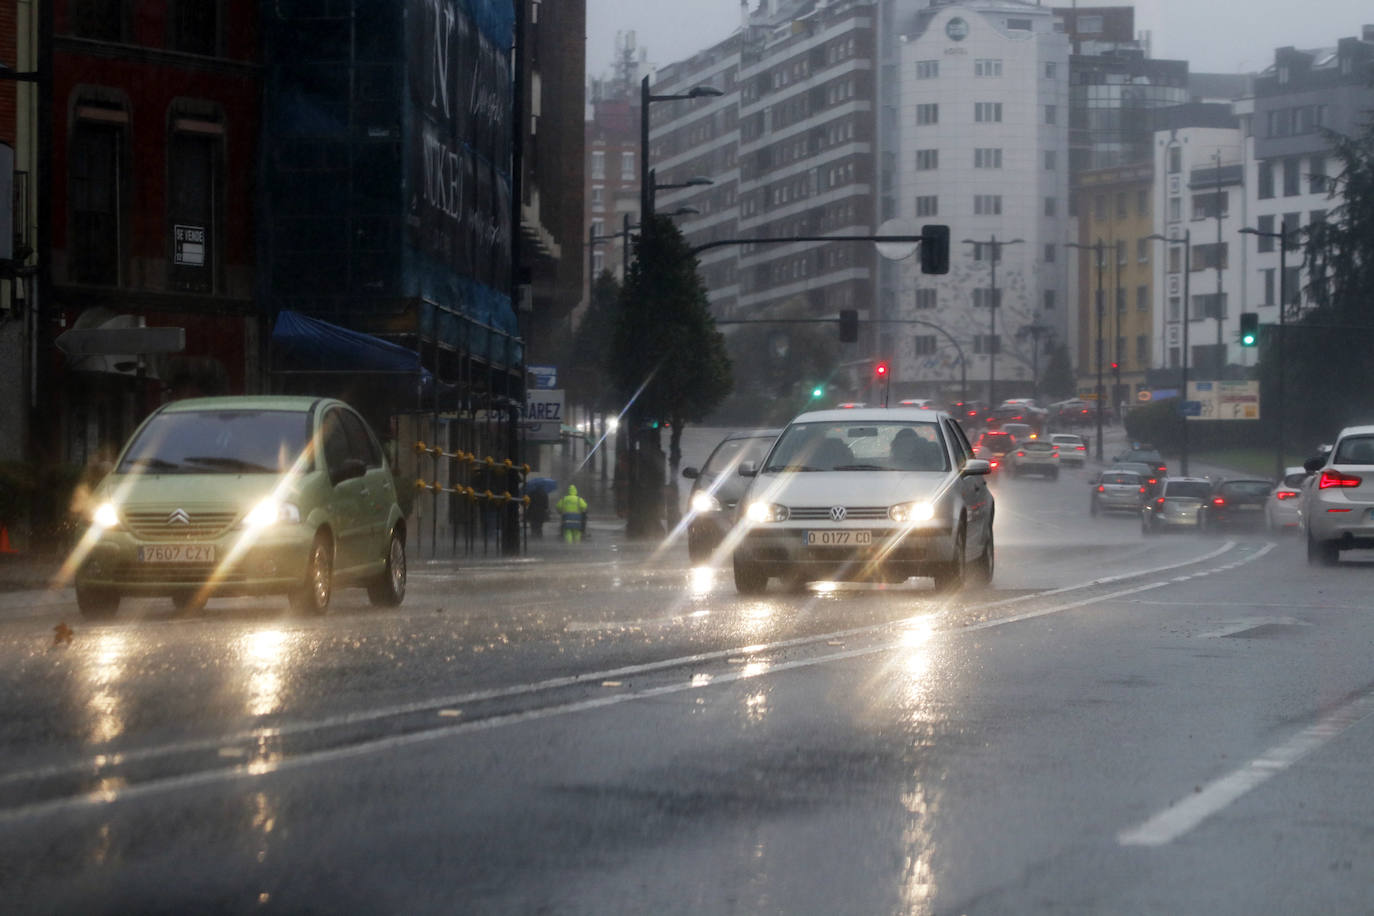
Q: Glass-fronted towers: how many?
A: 1